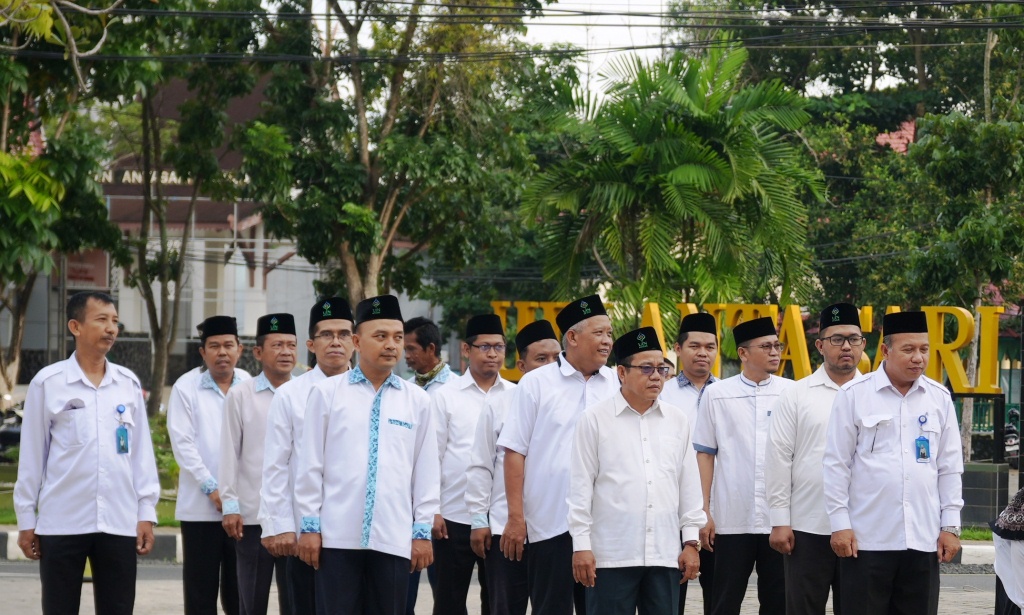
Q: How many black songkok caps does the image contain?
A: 12